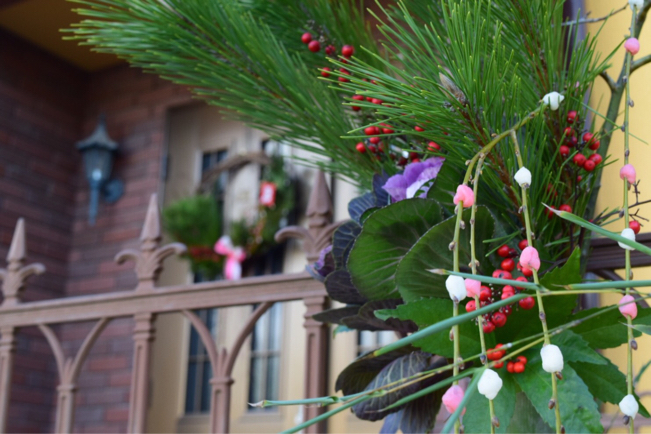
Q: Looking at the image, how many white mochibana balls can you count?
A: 8